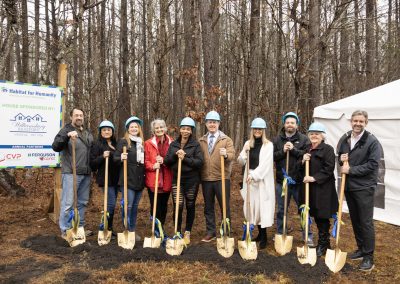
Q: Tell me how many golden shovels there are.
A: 10